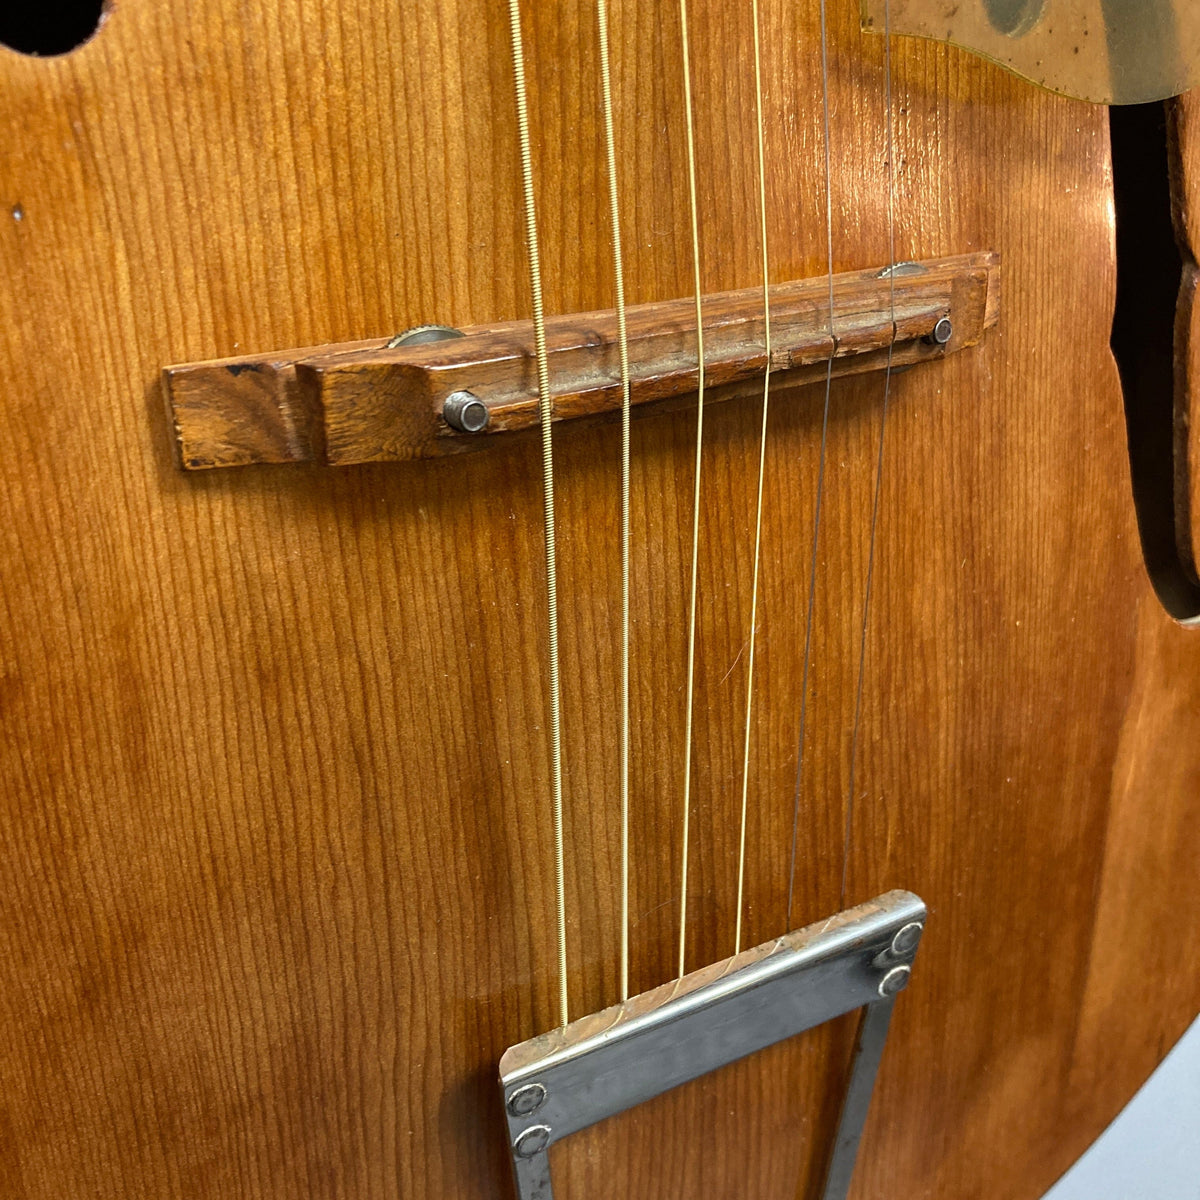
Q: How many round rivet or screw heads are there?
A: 6